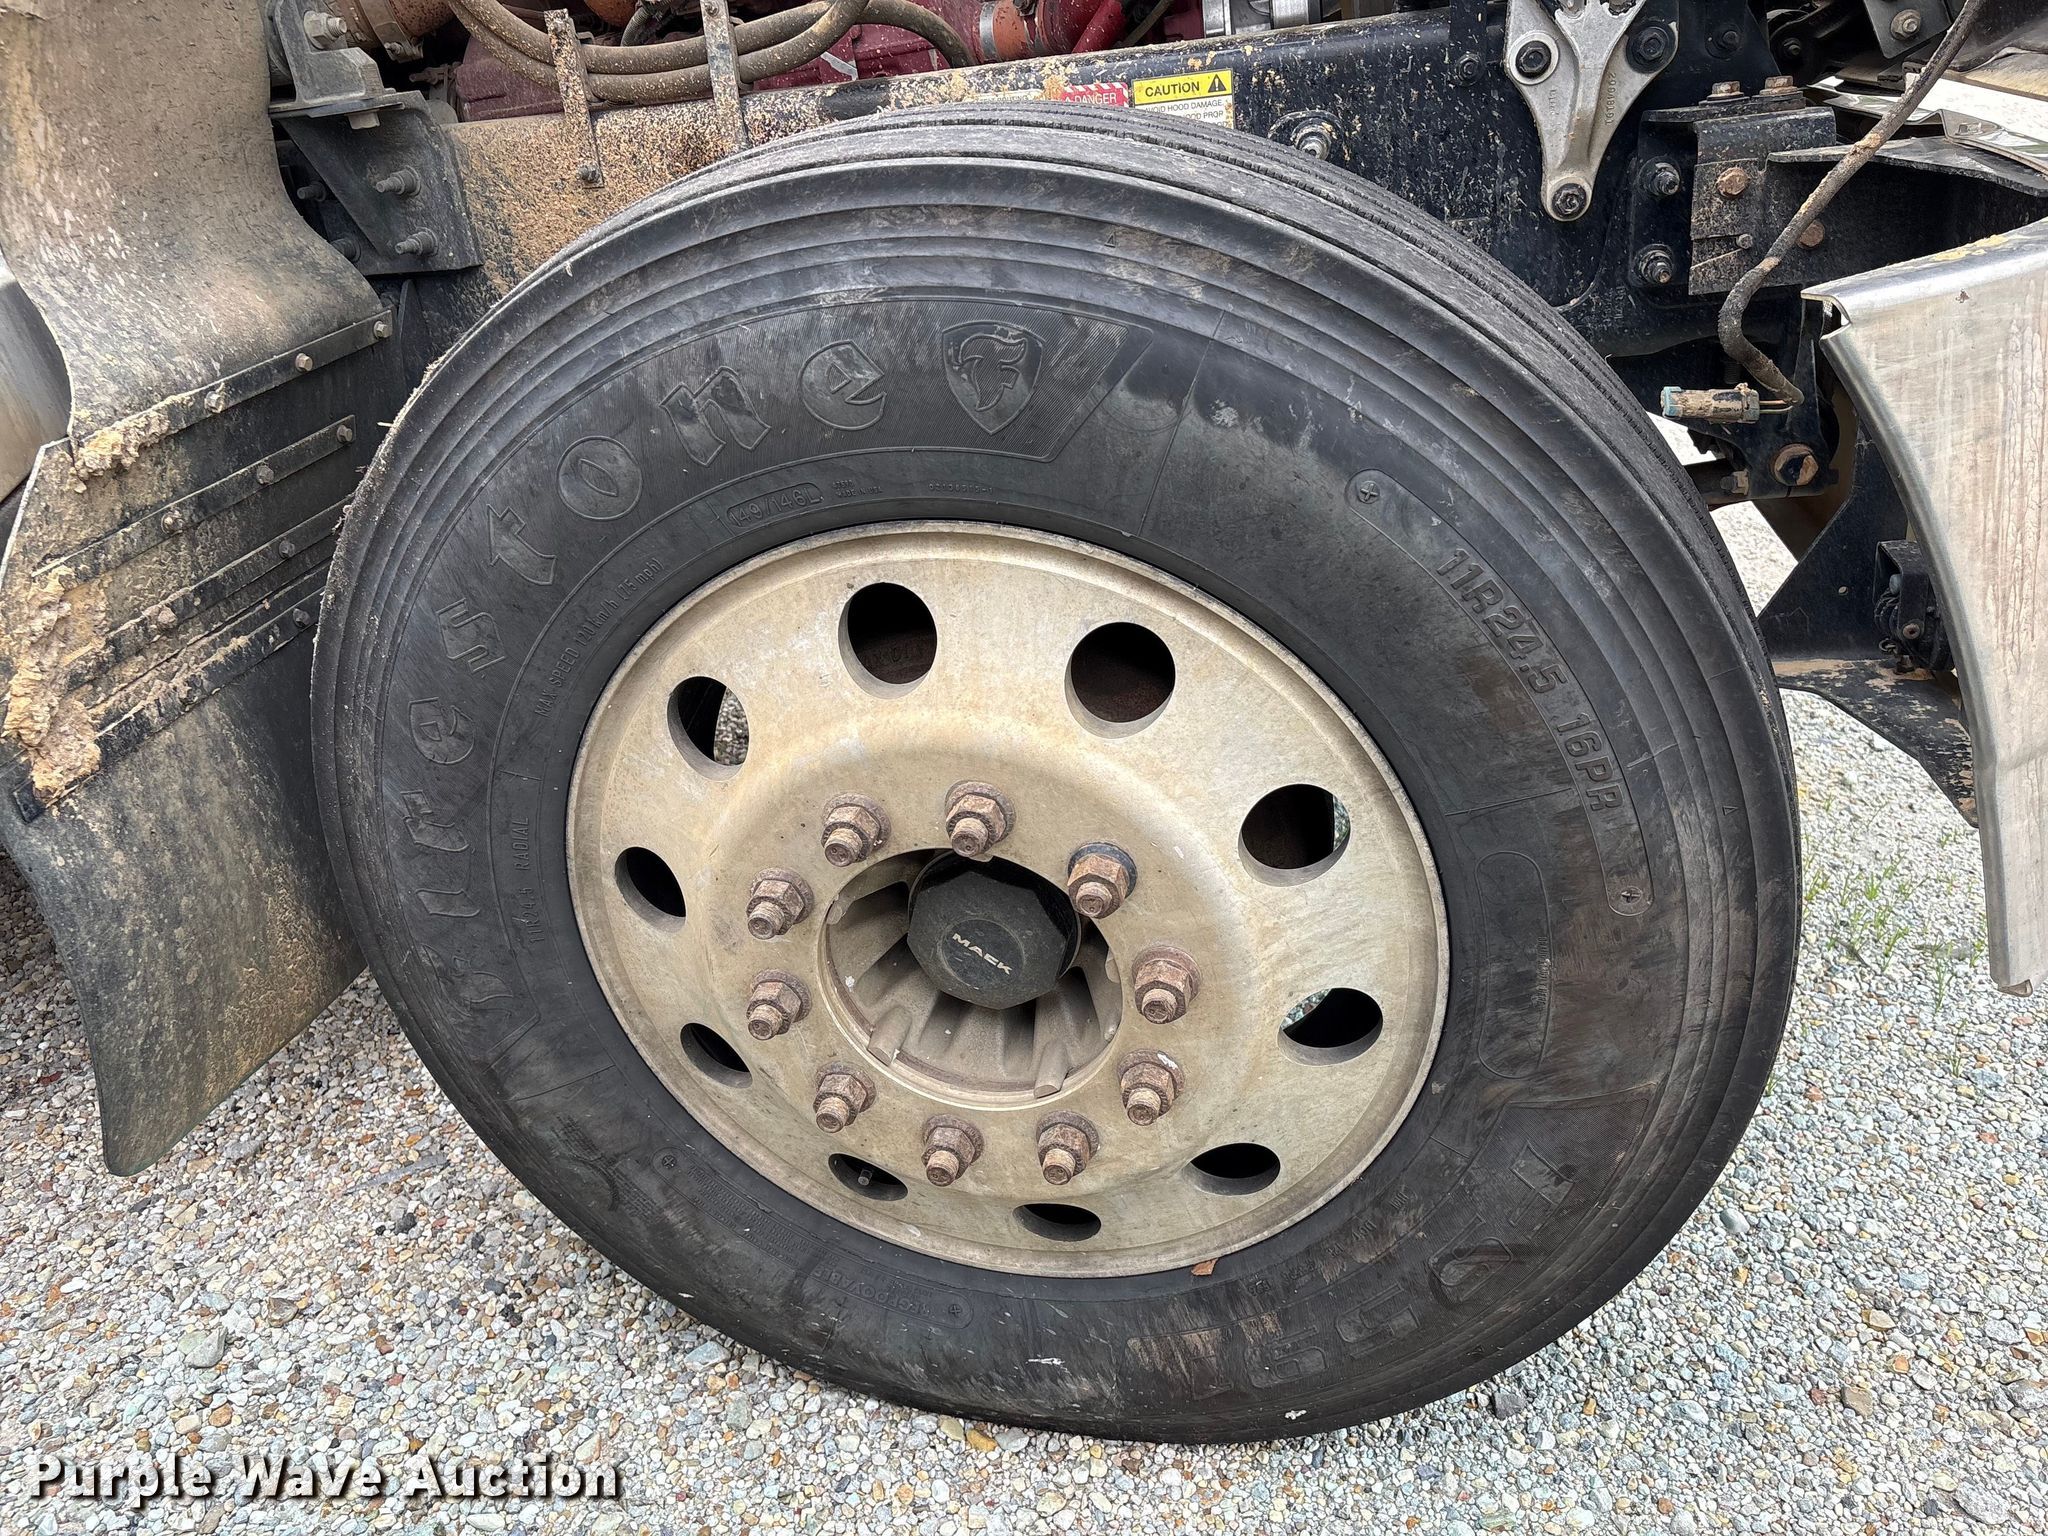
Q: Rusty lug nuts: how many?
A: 10